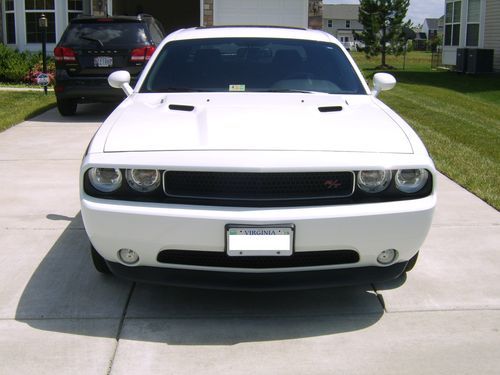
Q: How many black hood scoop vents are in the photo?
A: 2